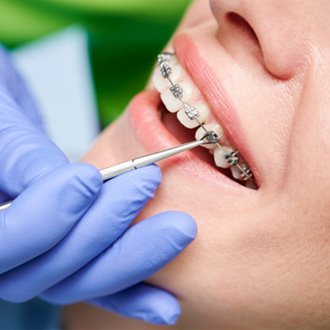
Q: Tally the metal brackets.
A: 7